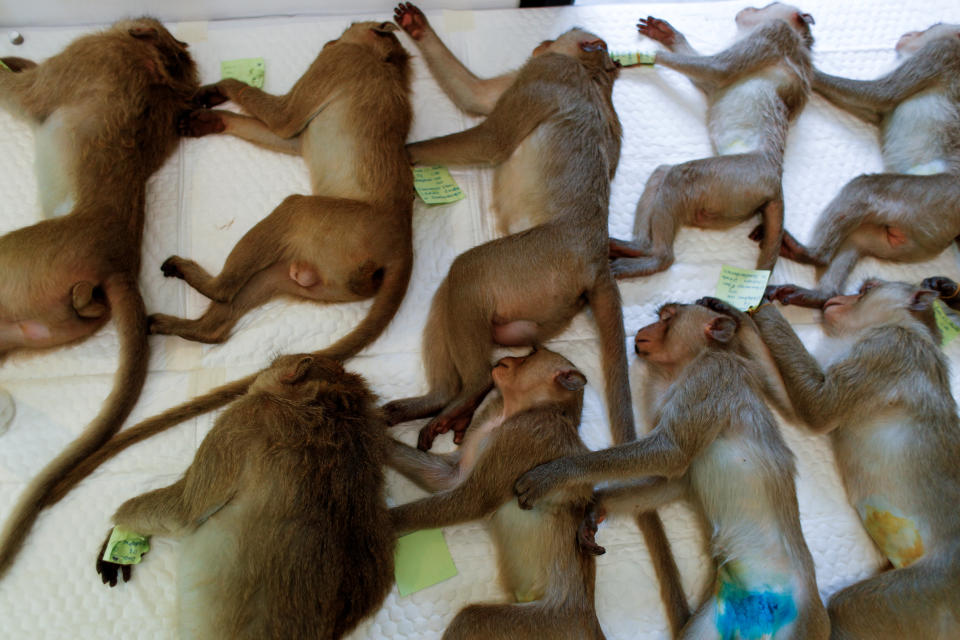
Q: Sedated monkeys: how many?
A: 9